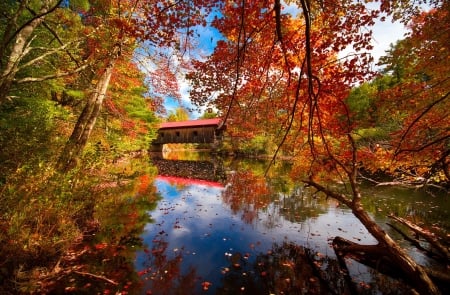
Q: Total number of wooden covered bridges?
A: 1